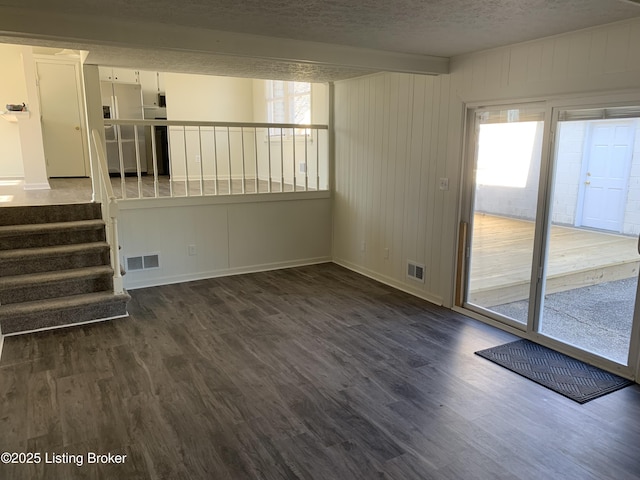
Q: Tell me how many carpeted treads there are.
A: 4